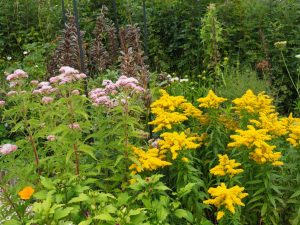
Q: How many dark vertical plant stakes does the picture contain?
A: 4